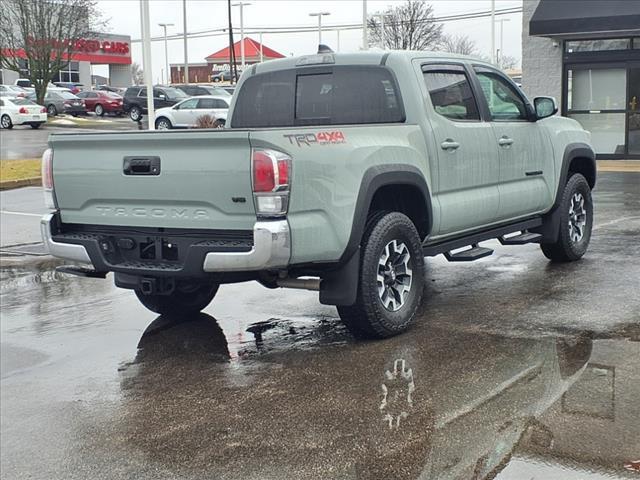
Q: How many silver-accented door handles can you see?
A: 2